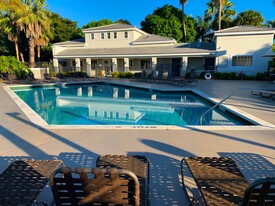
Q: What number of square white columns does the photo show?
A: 7